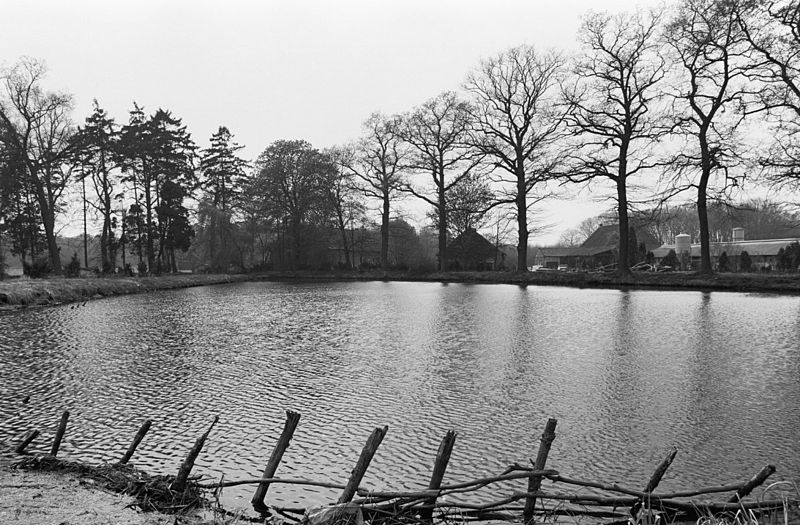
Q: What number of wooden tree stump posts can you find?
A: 10